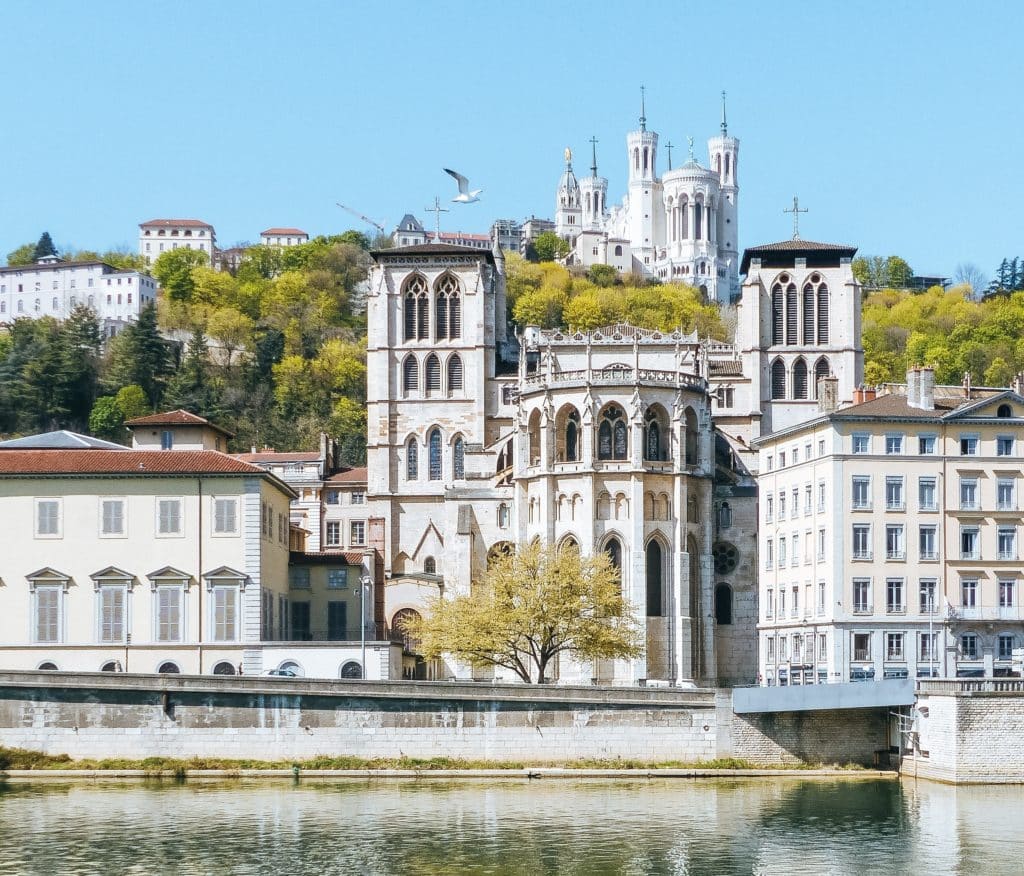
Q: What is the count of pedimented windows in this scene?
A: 4